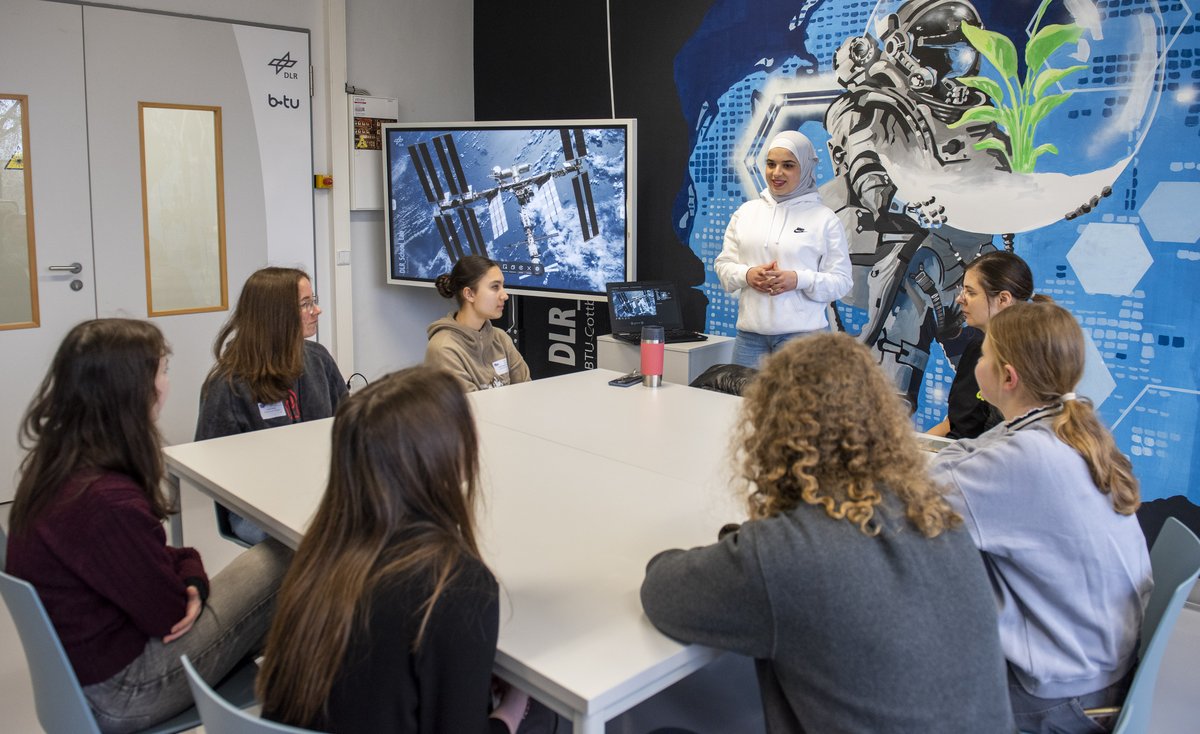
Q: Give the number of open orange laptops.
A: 0